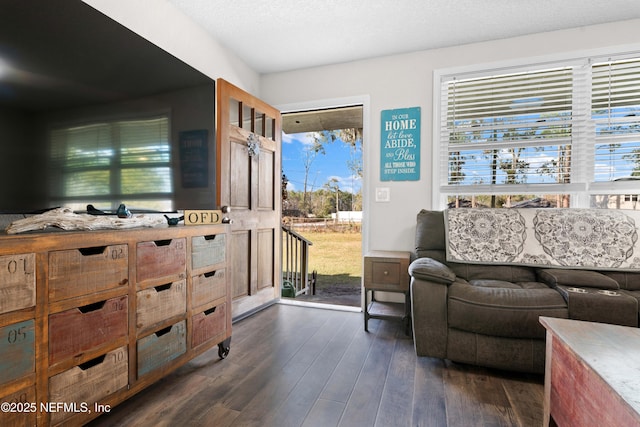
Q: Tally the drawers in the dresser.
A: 12